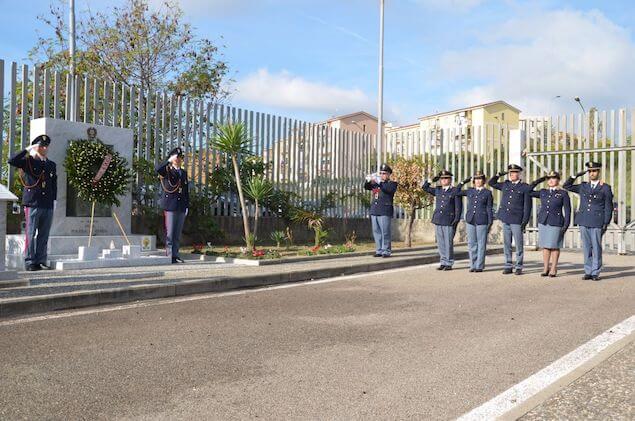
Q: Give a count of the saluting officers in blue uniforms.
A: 7